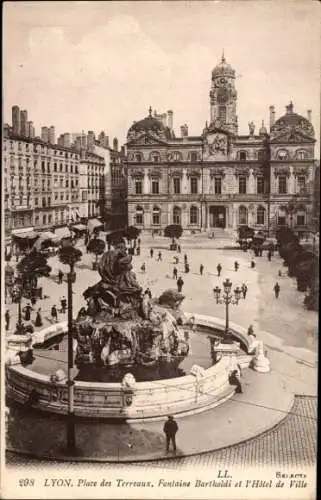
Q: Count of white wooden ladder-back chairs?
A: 0